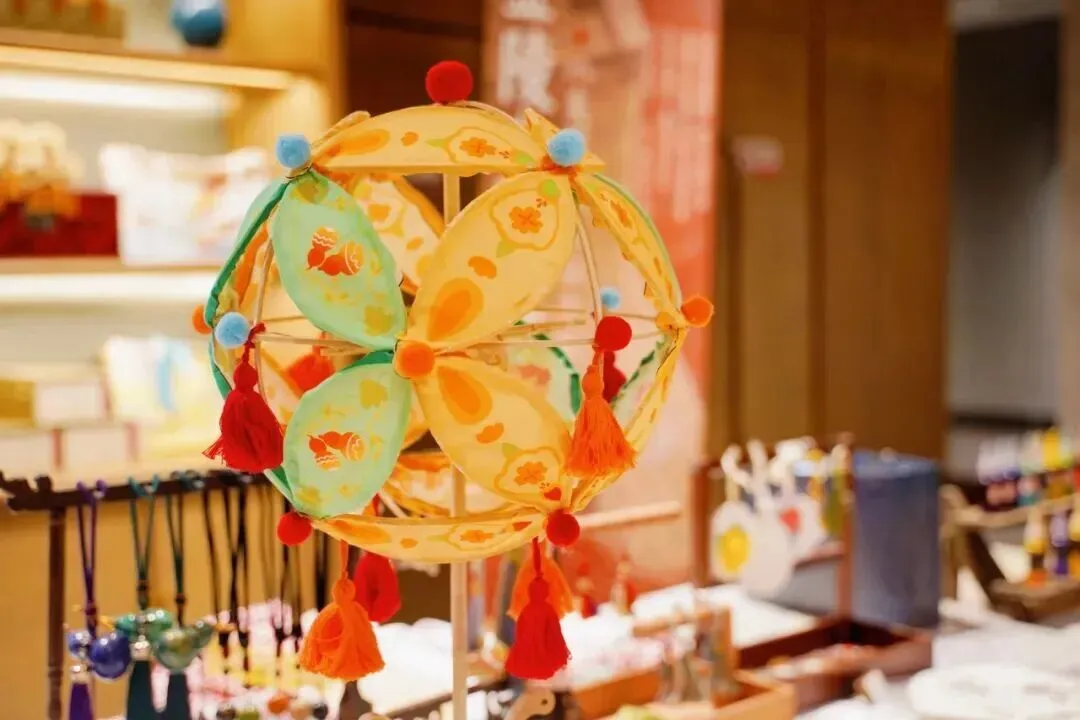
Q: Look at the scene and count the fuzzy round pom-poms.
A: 11